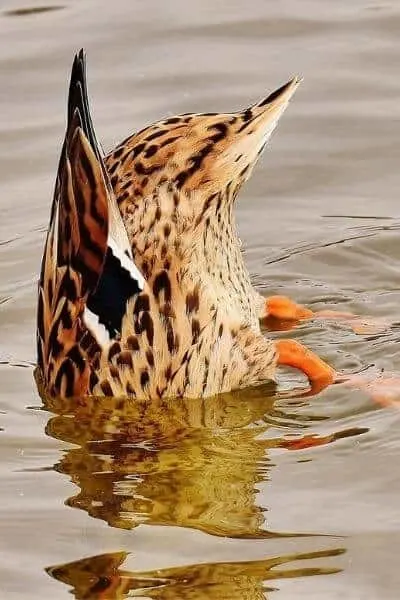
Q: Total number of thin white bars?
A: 2